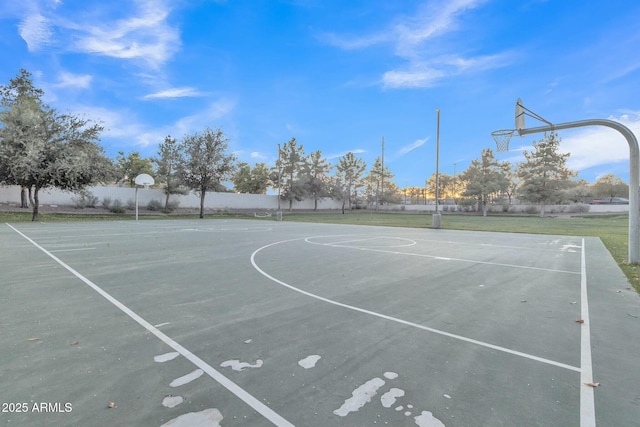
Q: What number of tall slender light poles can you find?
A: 3